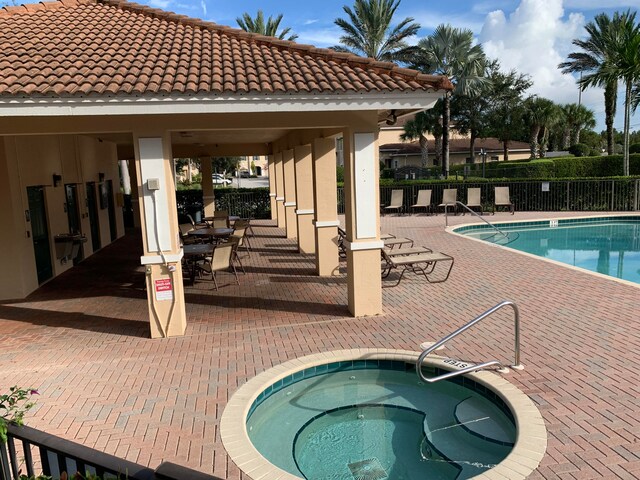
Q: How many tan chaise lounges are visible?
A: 9